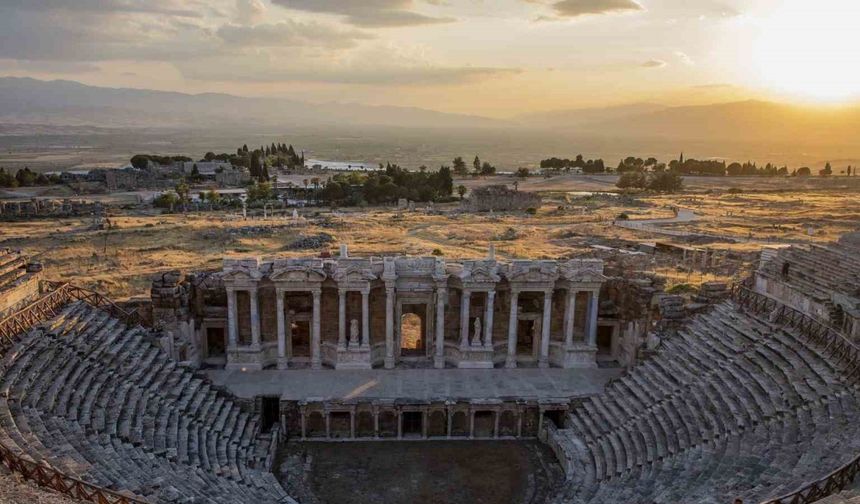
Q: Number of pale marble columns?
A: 14